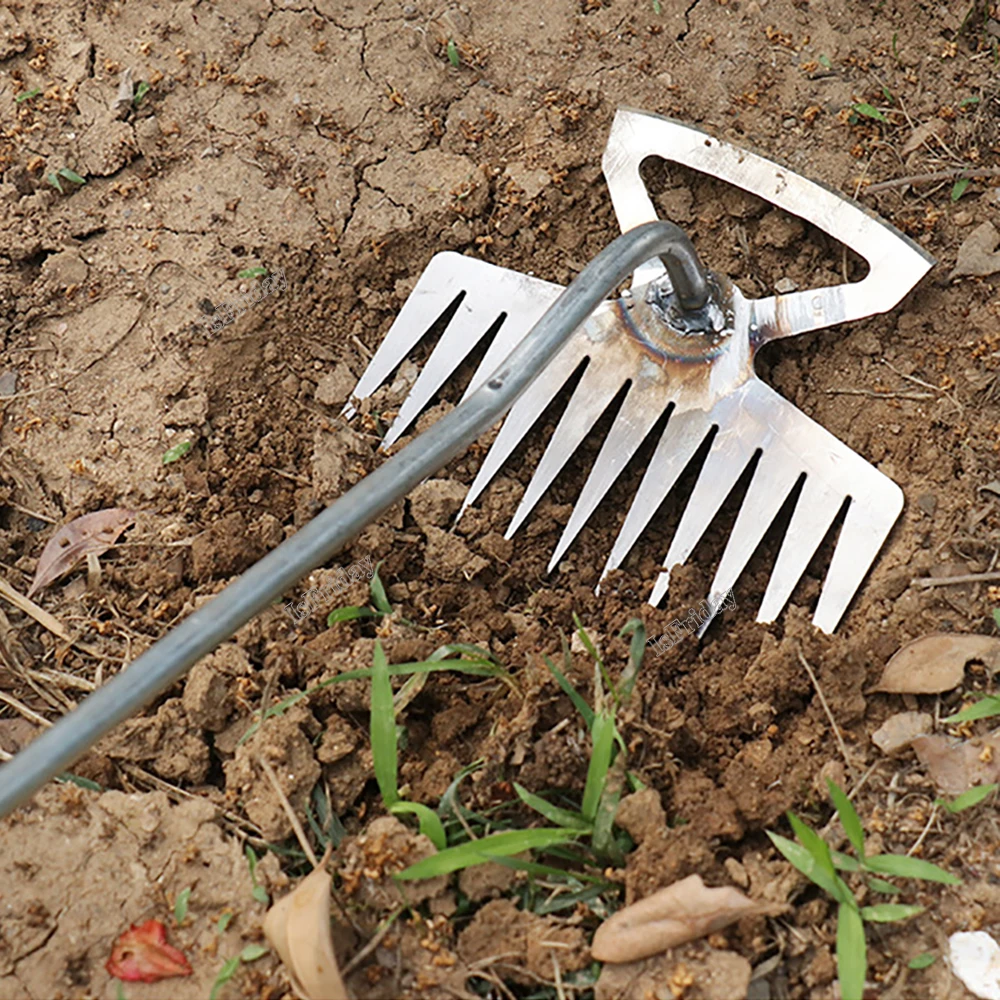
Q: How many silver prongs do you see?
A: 11